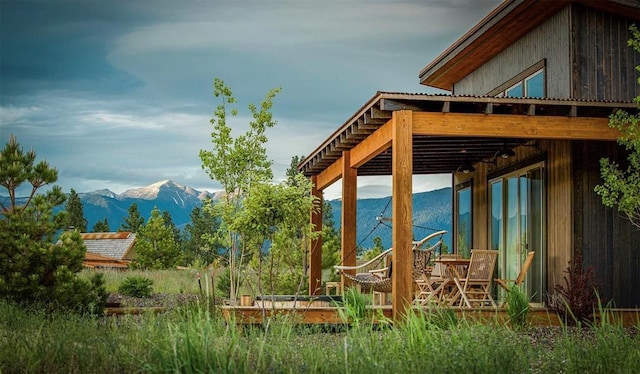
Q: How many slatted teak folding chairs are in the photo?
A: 4